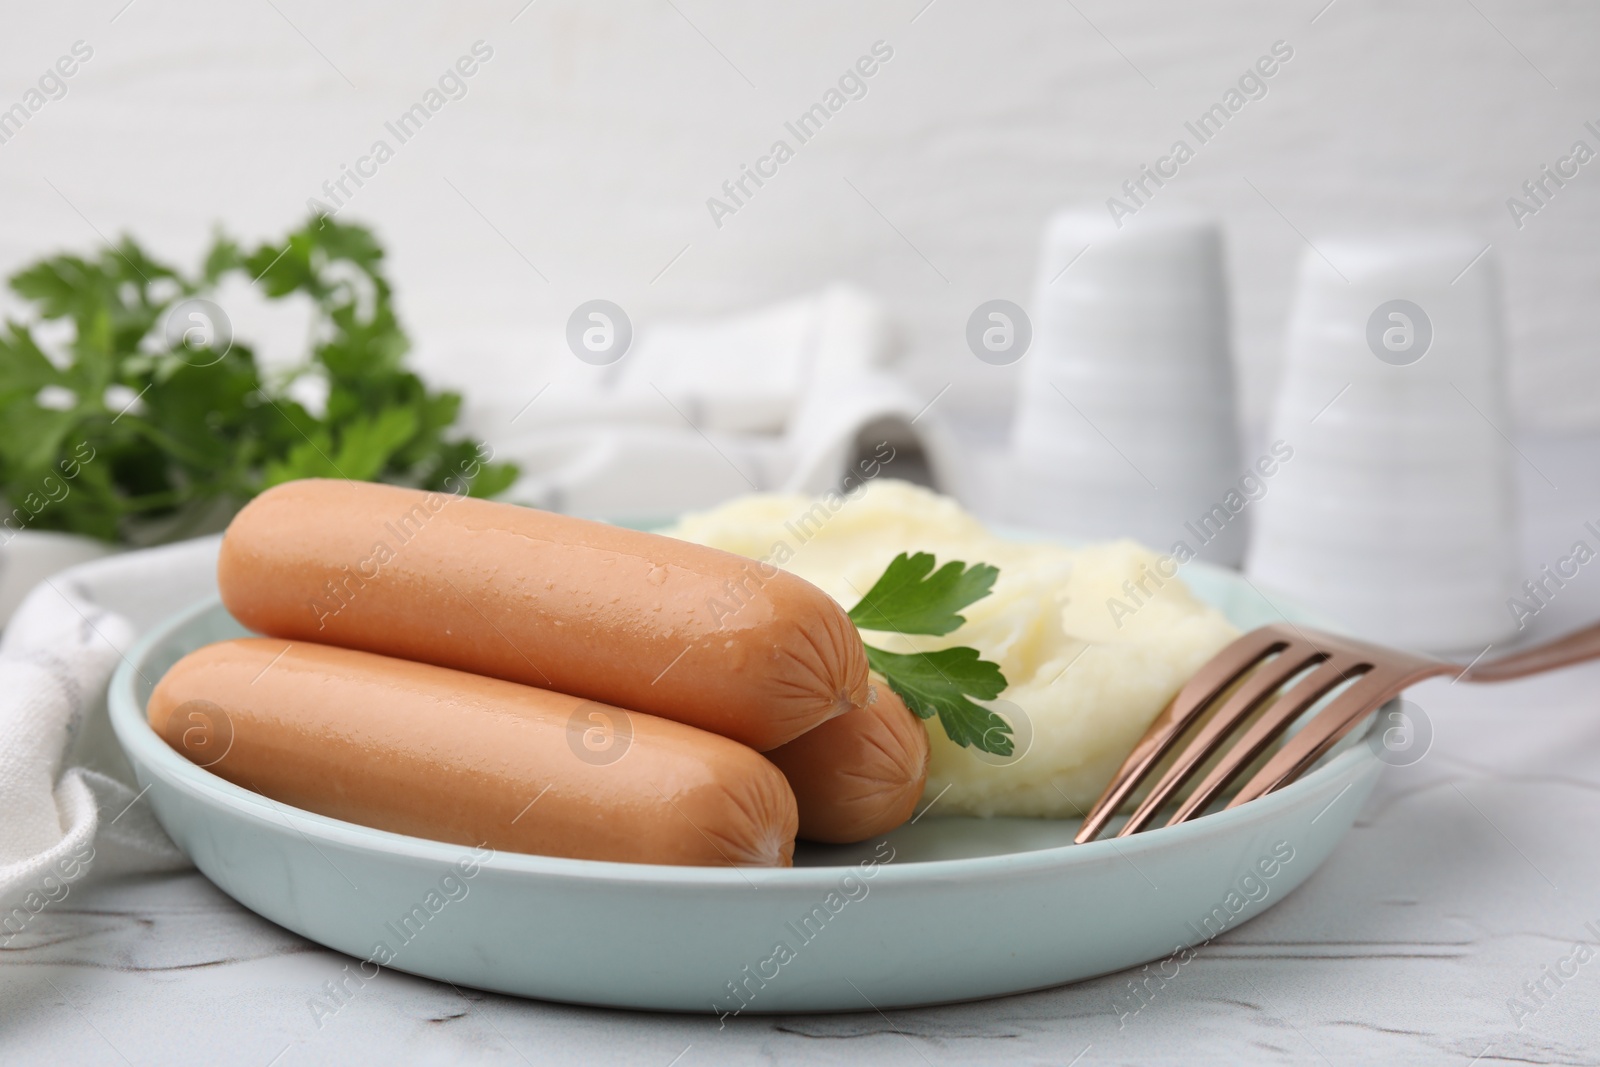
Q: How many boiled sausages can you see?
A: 3